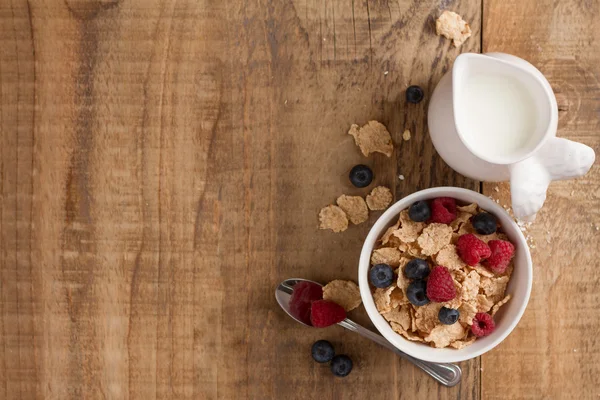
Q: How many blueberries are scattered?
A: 4